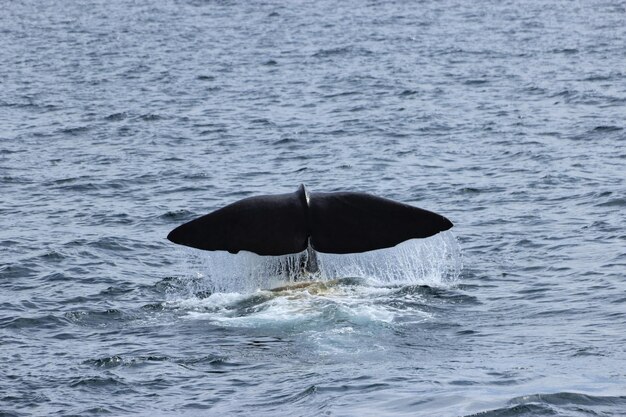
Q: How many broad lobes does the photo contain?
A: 2